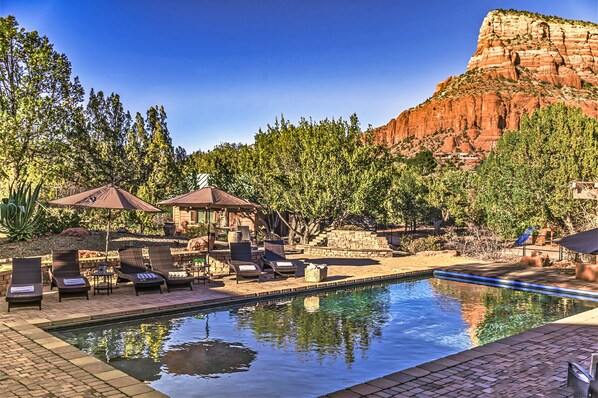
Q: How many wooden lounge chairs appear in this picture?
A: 6